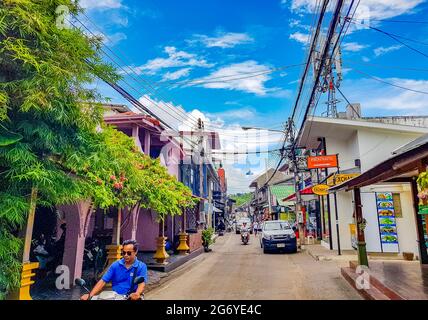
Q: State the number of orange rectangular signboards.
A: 1